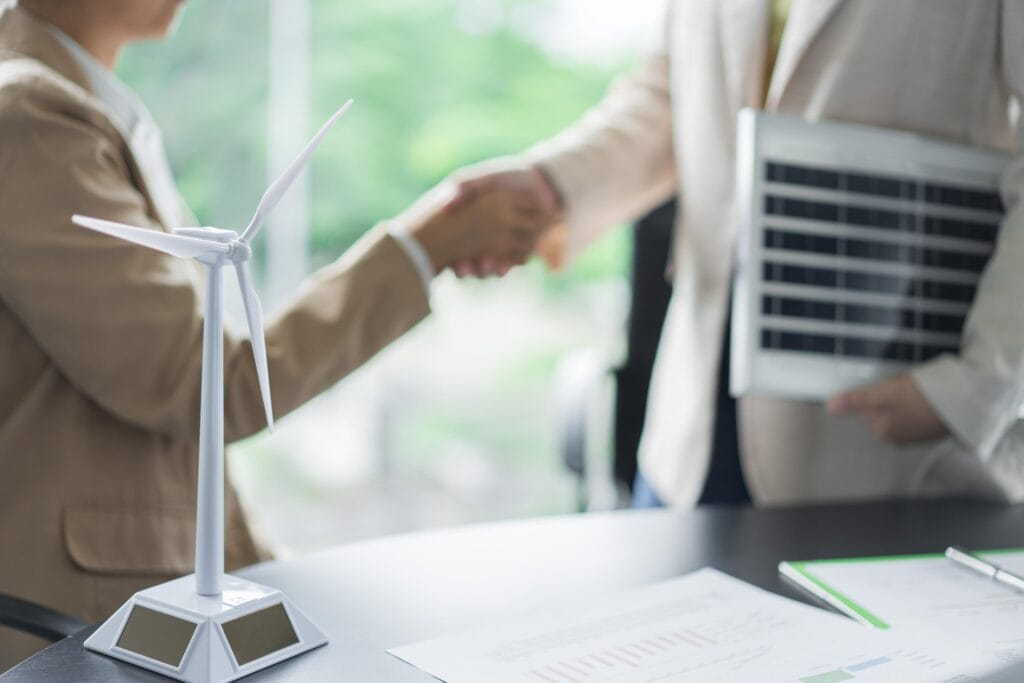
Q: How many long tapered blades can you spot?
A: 3